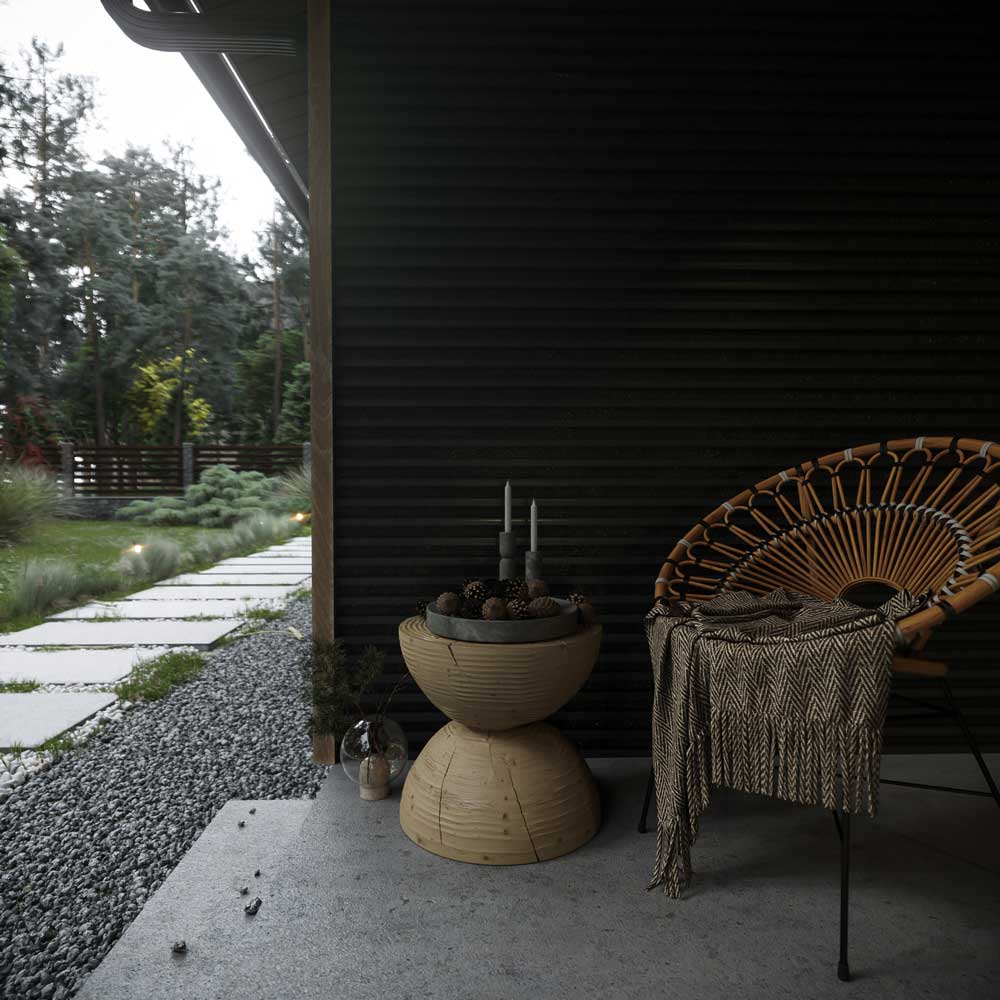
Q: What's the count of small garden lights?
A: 2